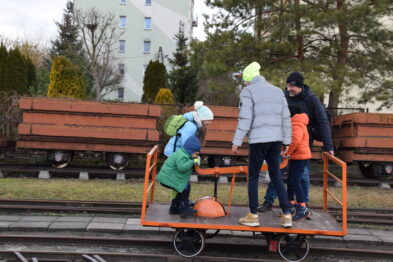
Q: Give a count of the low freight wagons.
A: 3